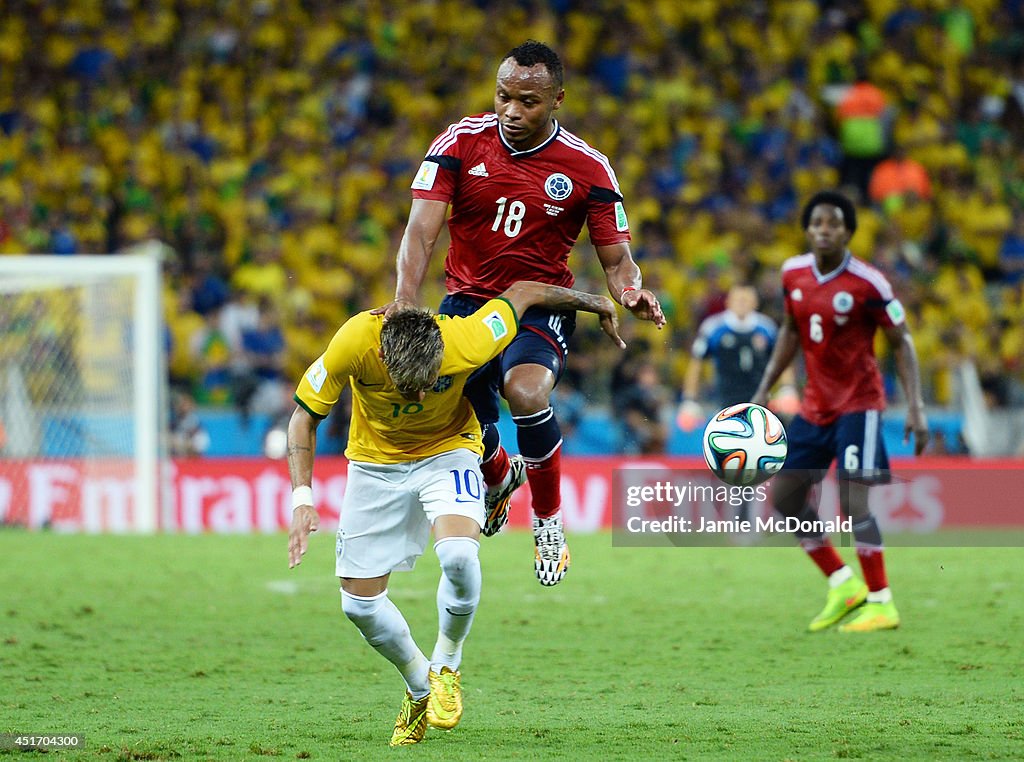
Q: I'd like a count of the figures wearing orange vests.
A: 2